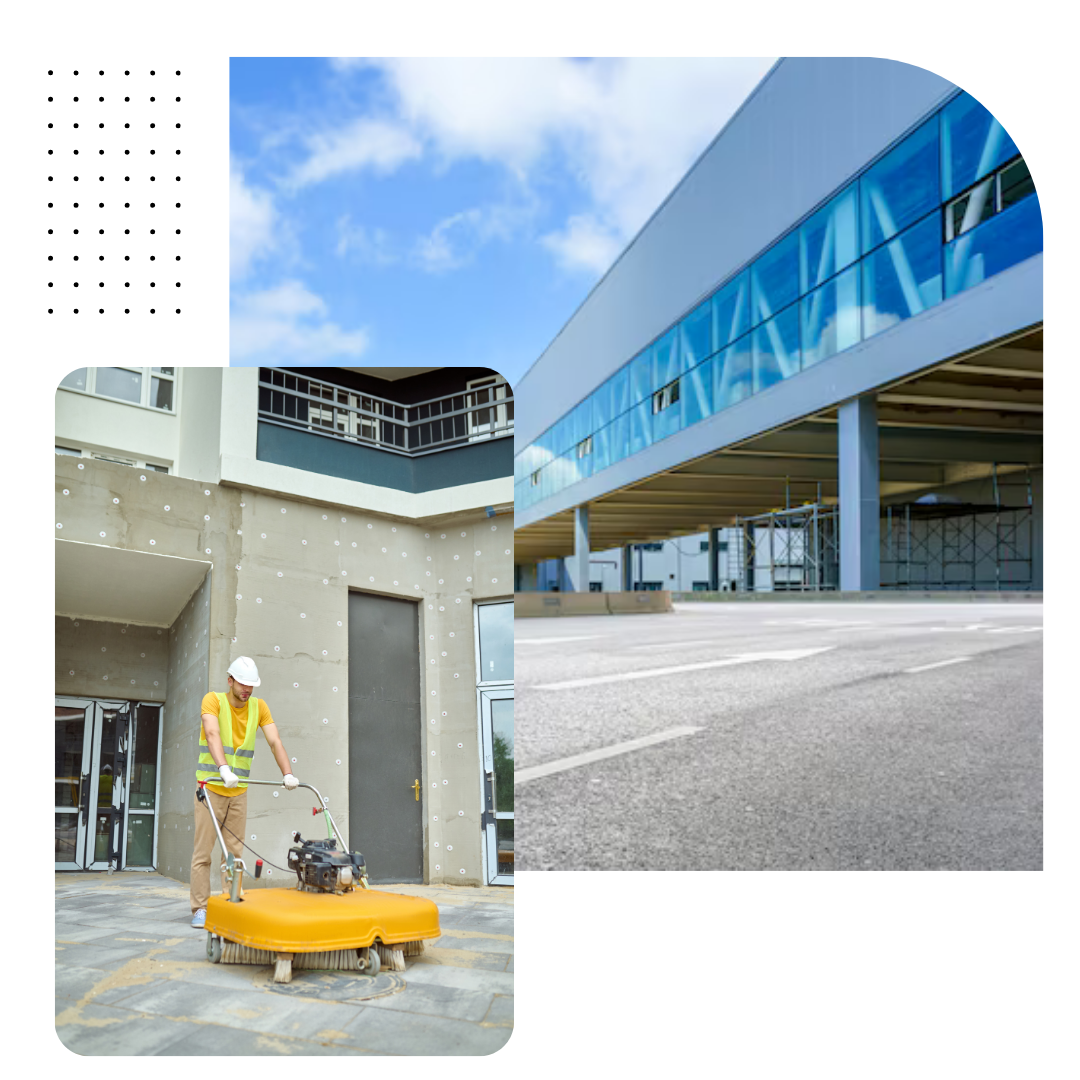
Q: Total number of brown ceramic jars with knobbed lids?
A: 0